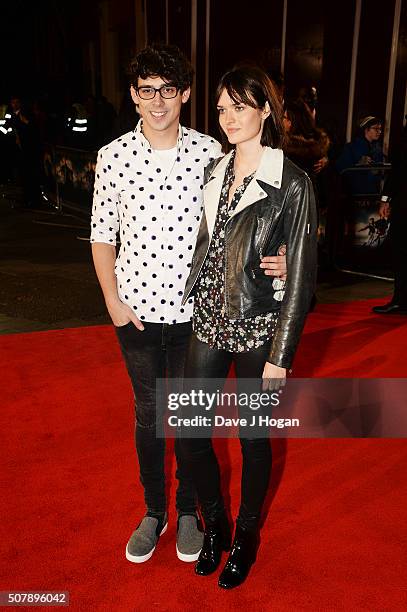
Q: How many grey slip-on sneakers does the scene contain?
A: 2